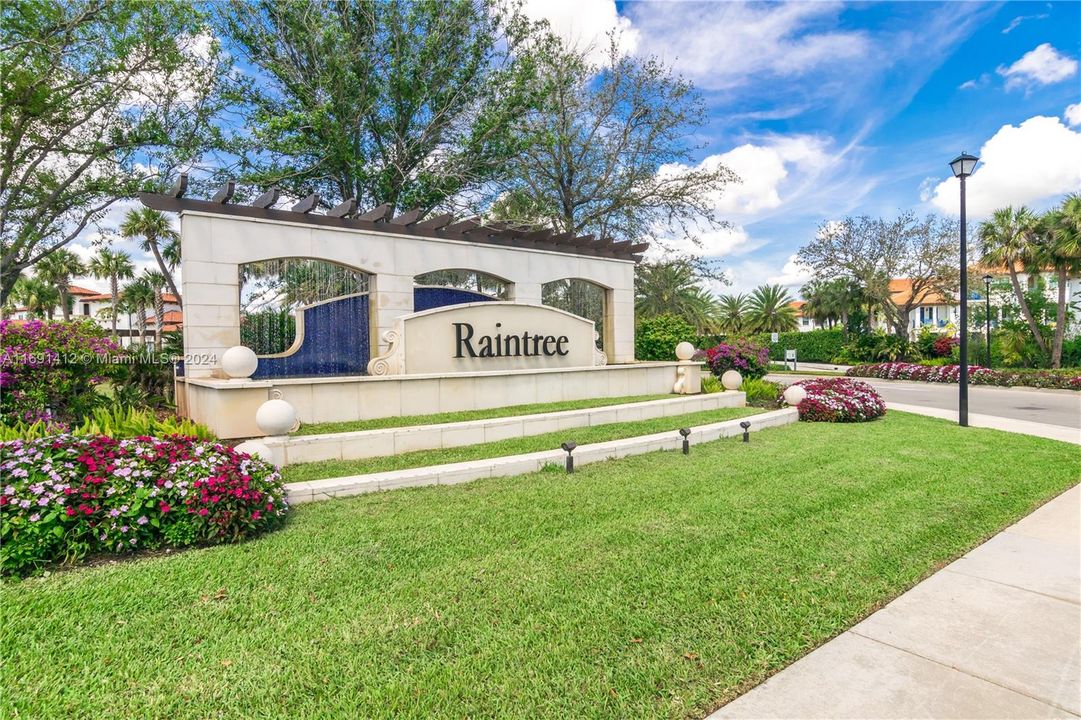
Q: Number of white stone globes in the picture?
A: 6